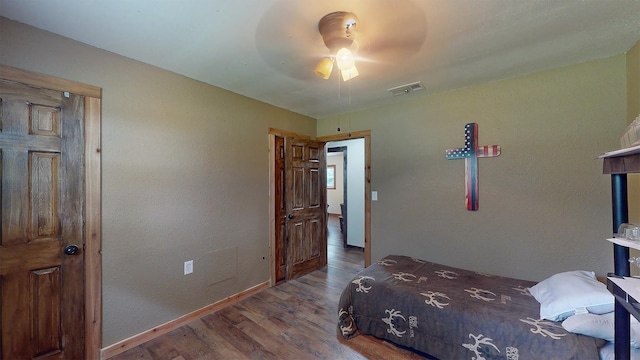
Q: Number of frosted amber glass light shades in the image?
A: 3